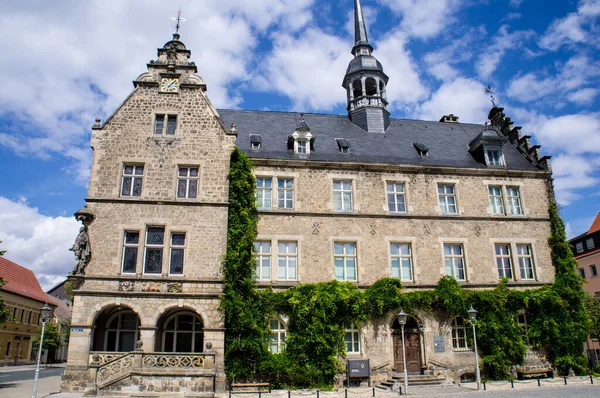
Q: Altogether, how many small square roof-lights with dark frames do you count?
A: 3